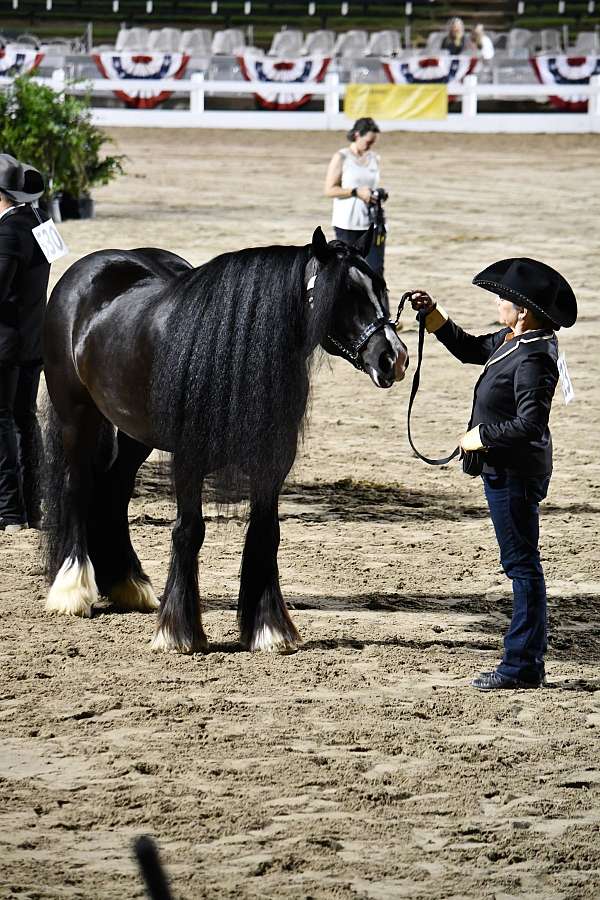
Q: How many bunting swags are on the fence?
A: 5